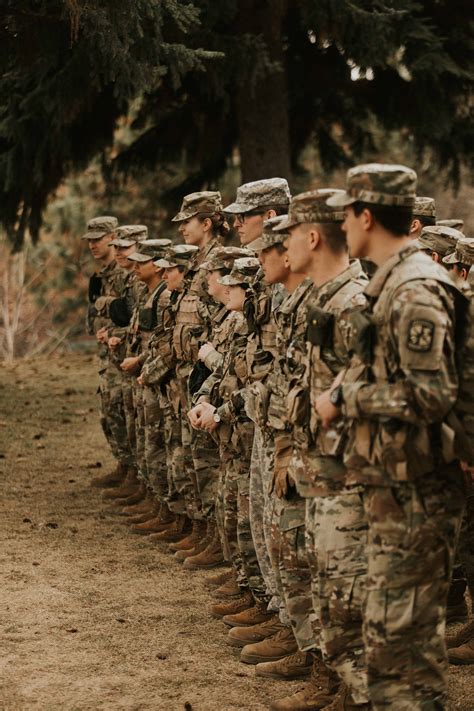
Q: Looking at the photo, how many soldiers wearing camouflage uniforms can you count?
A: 15